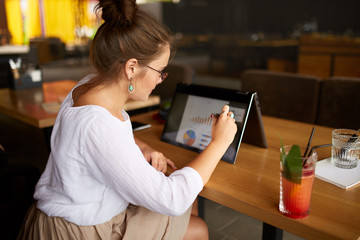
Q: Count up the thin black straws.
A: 2